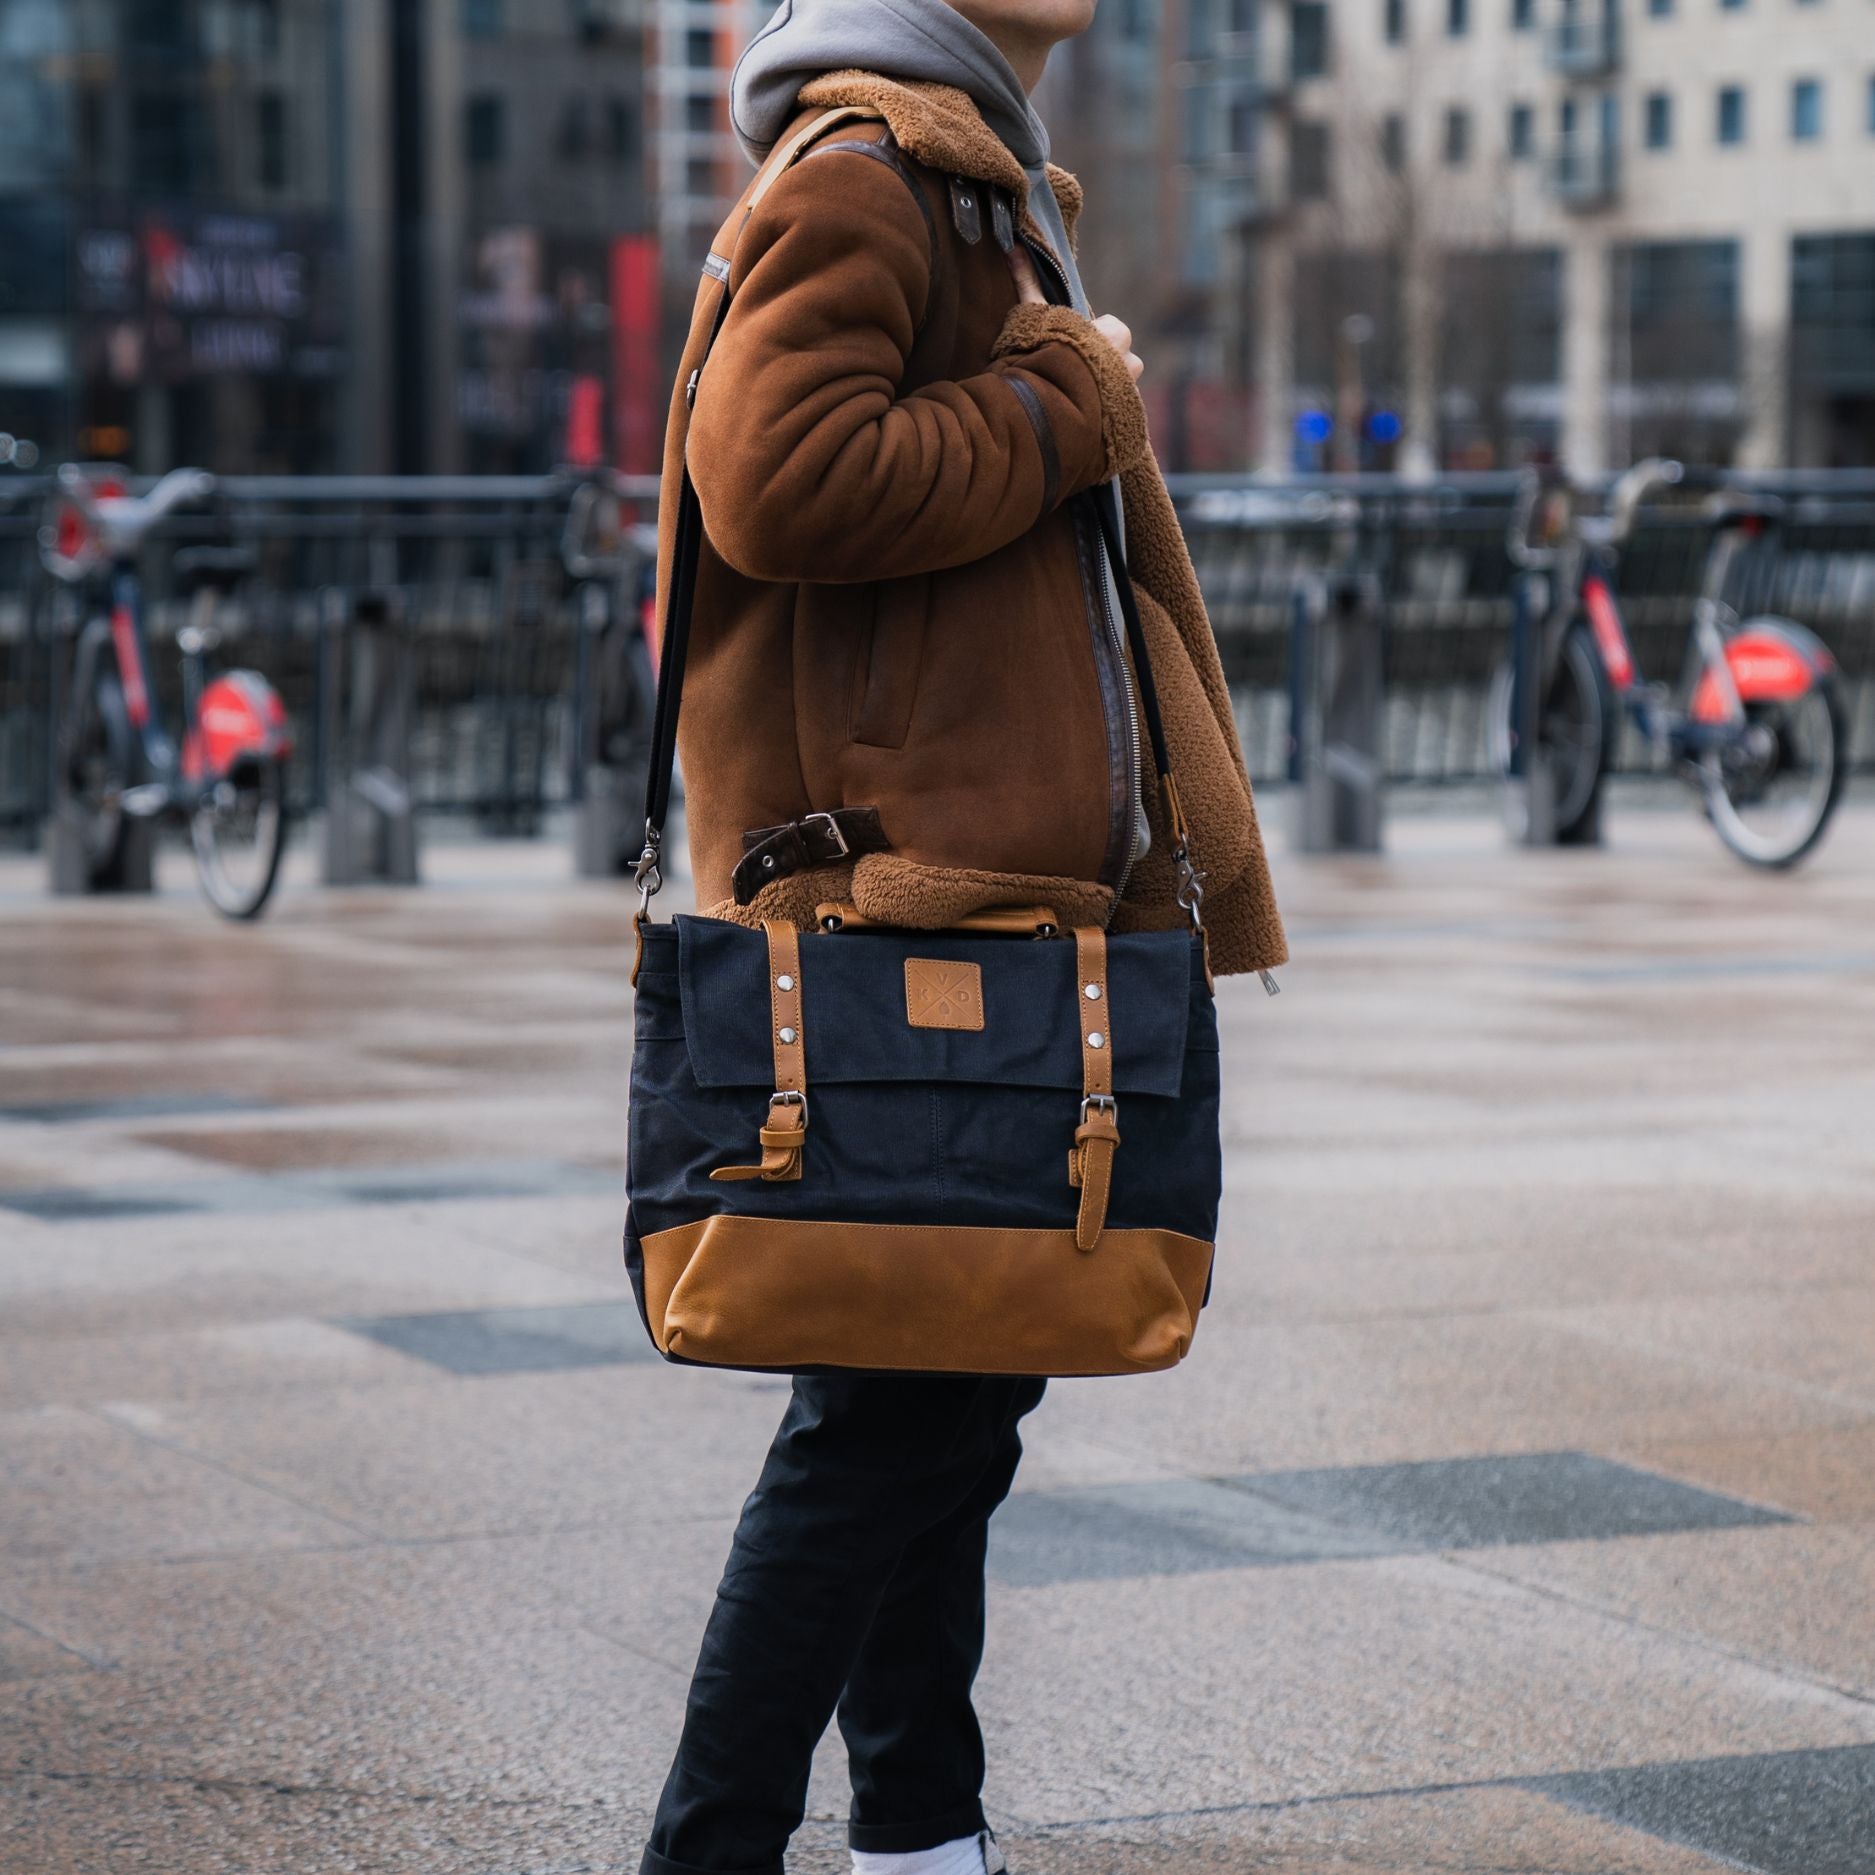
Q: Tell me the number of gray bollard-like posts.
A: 5